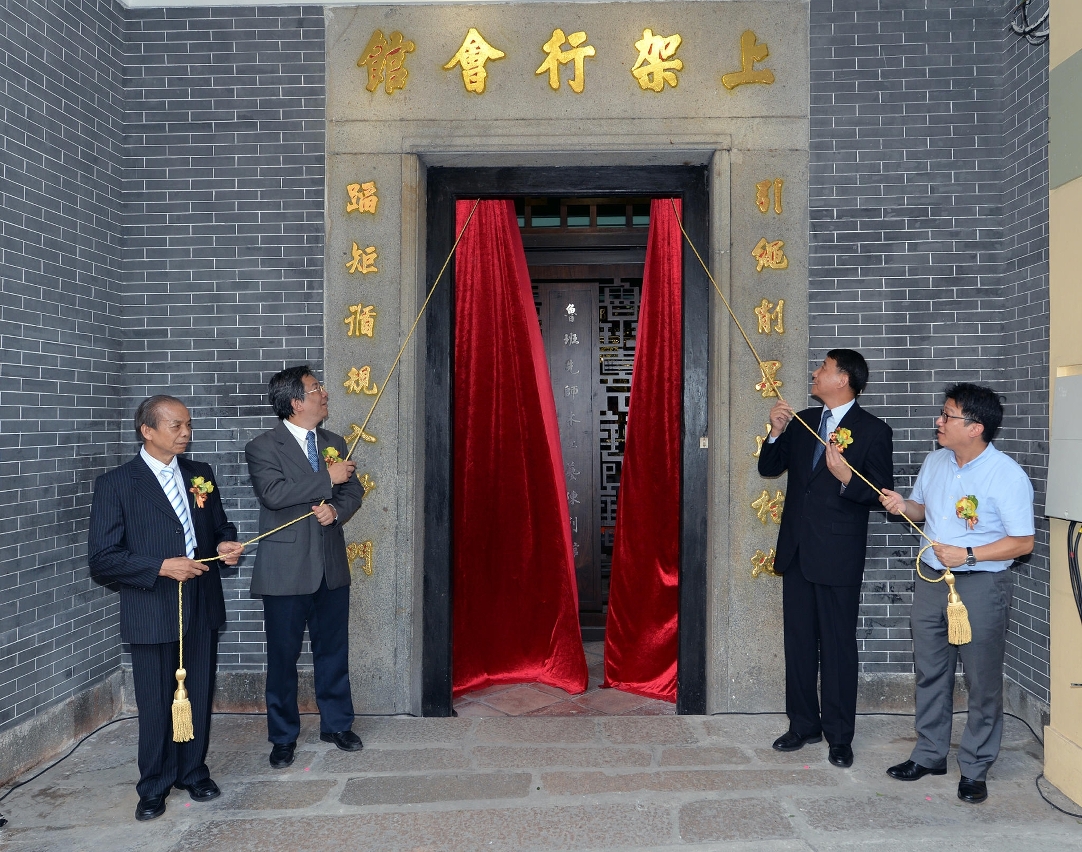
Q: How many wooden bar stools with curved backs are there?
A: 0